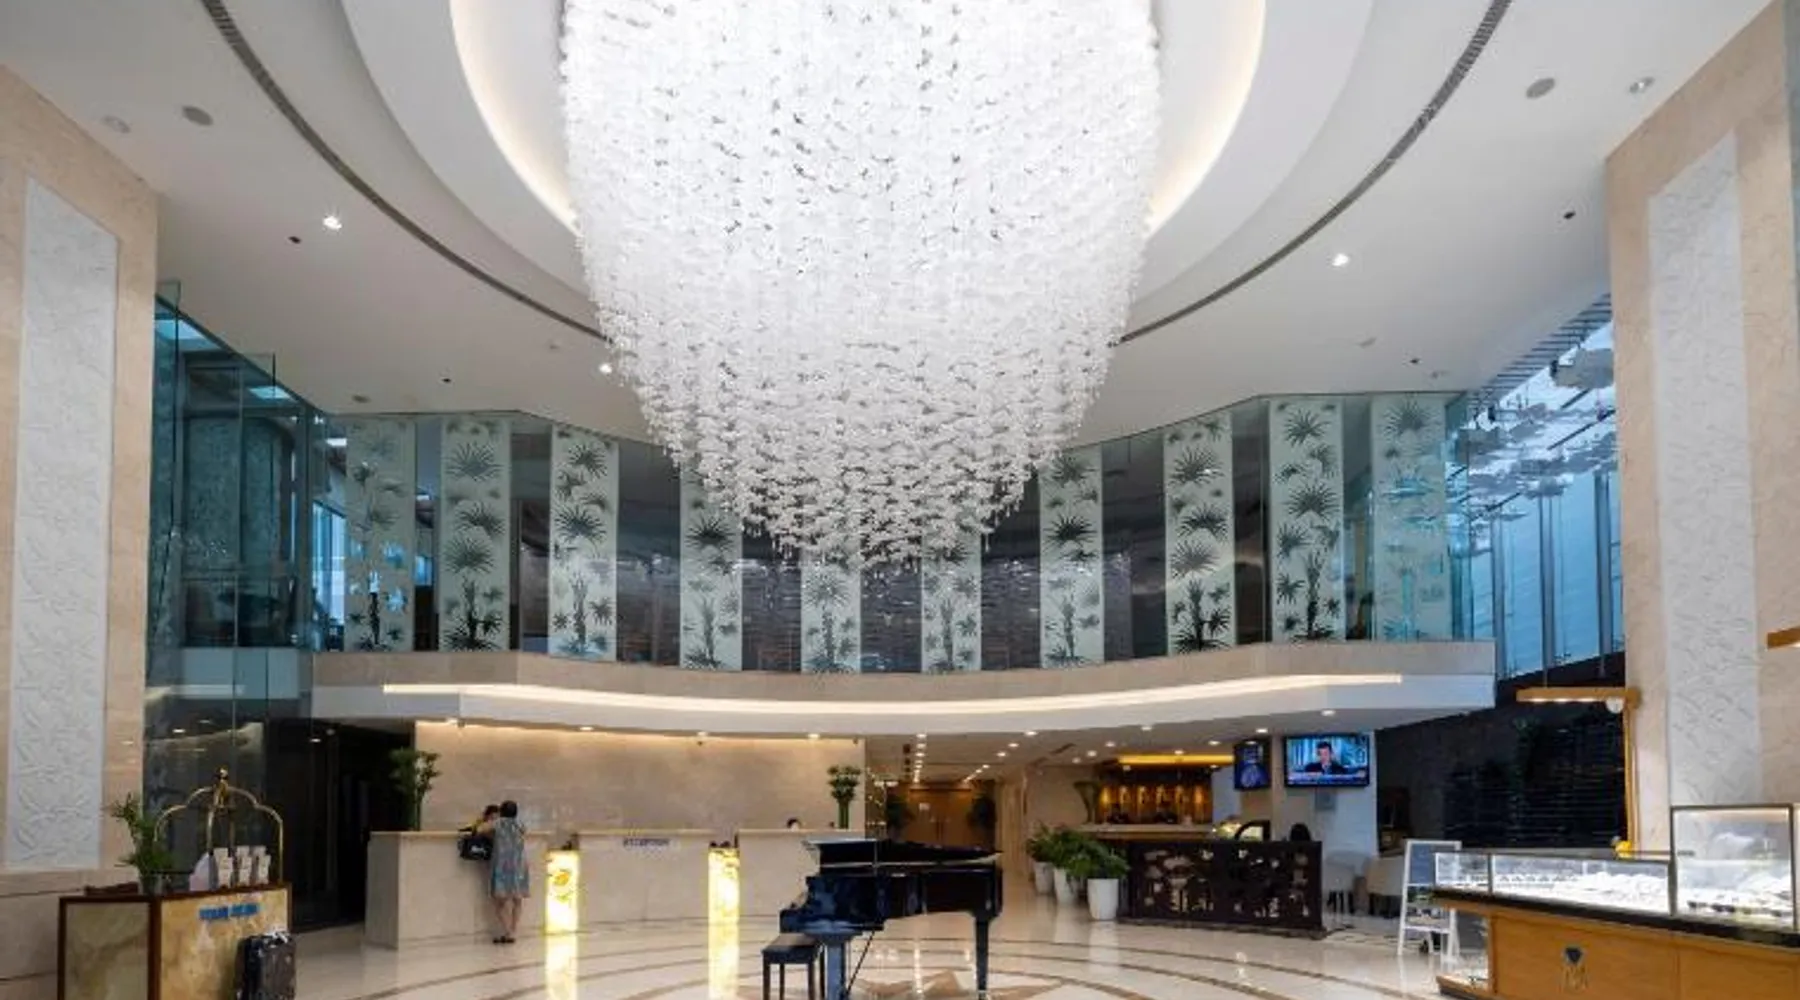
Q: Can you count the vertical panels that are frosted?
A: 10